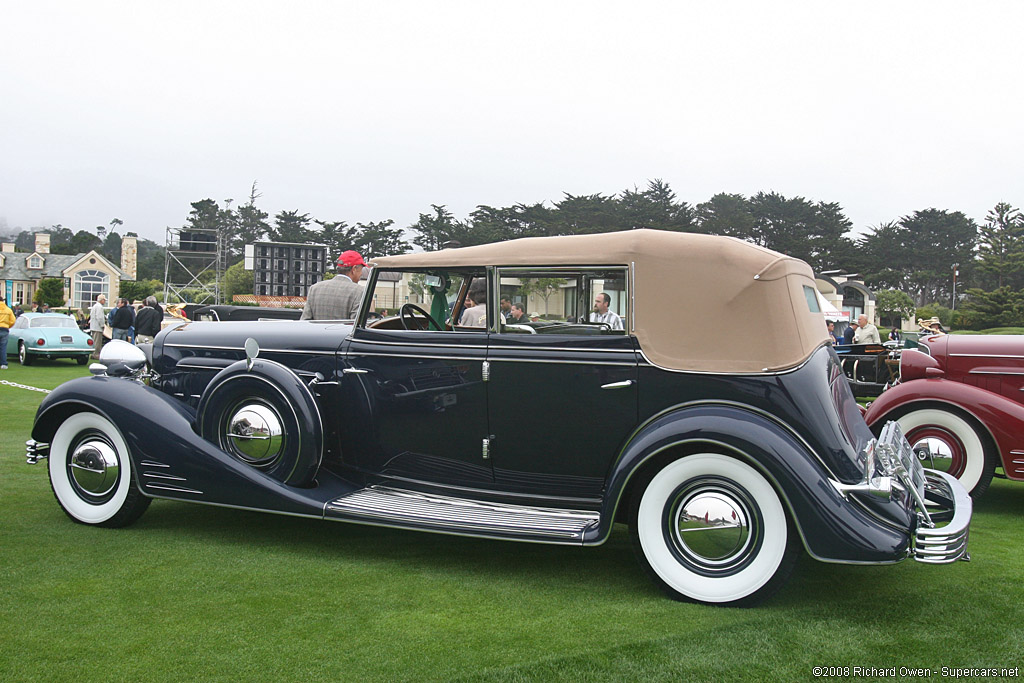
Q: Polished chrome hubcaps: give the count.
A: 4